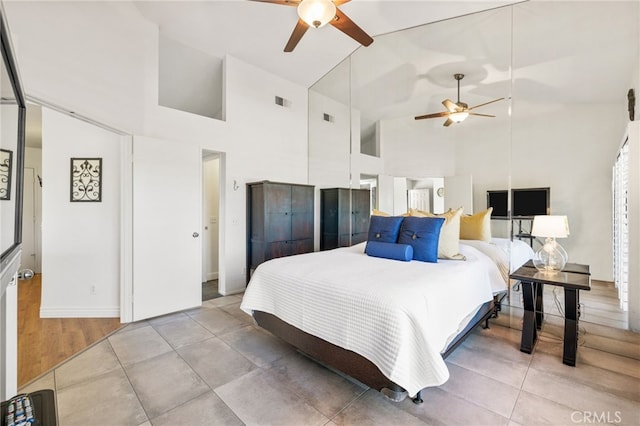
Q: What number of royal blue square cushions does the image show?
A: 2